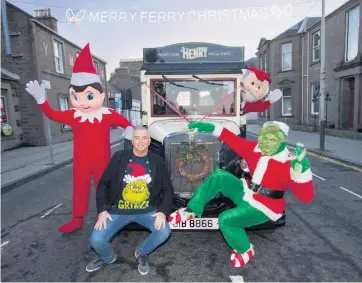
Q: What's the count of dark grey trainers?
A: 2